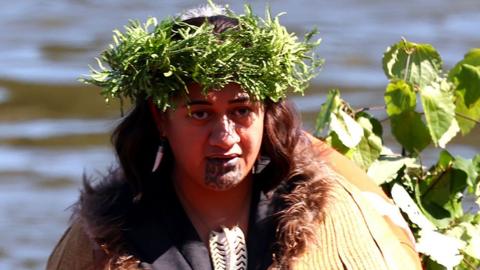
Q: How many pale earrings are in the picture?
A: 1